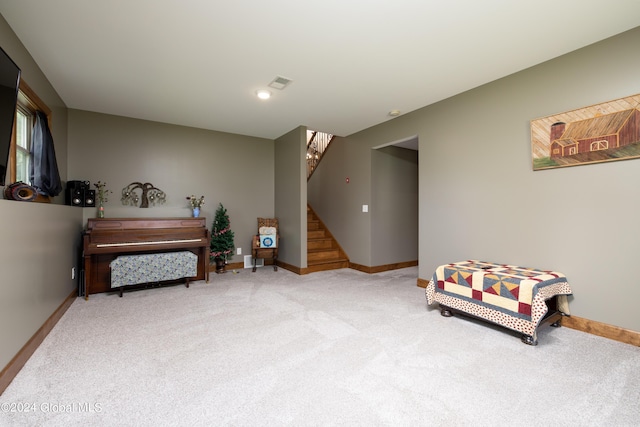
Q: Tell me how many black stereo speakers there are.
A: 2